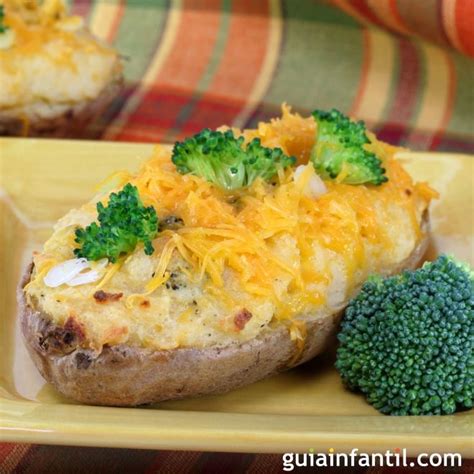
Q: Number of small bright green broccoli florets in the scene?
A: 3